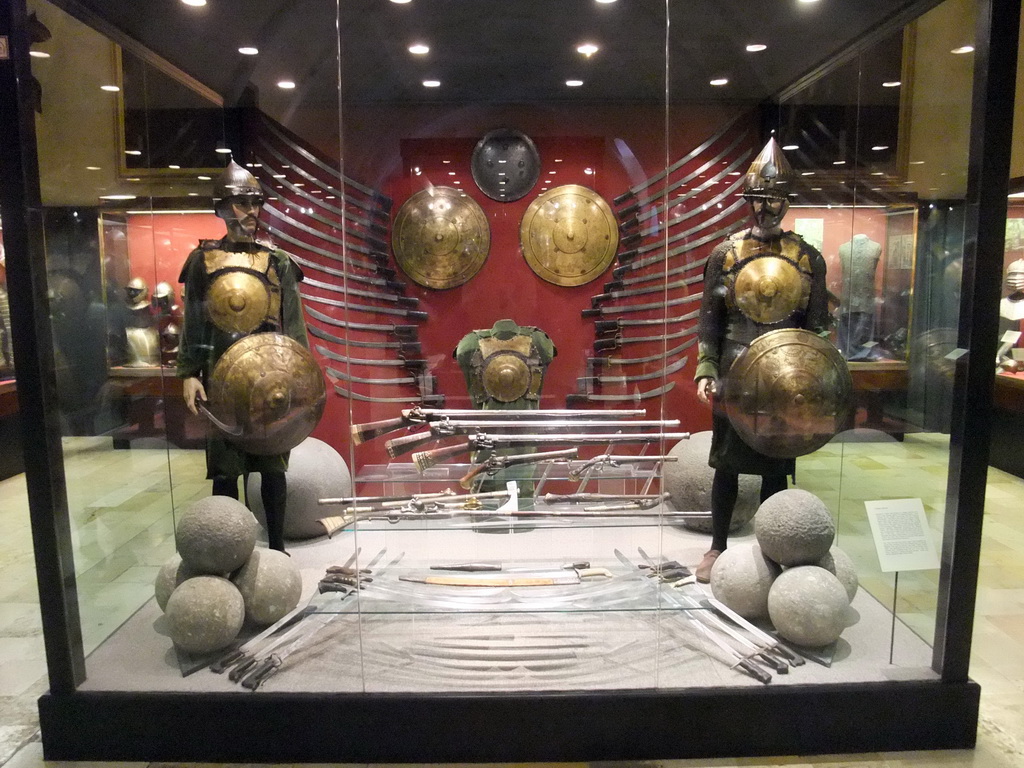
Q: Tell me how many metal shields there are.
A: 5